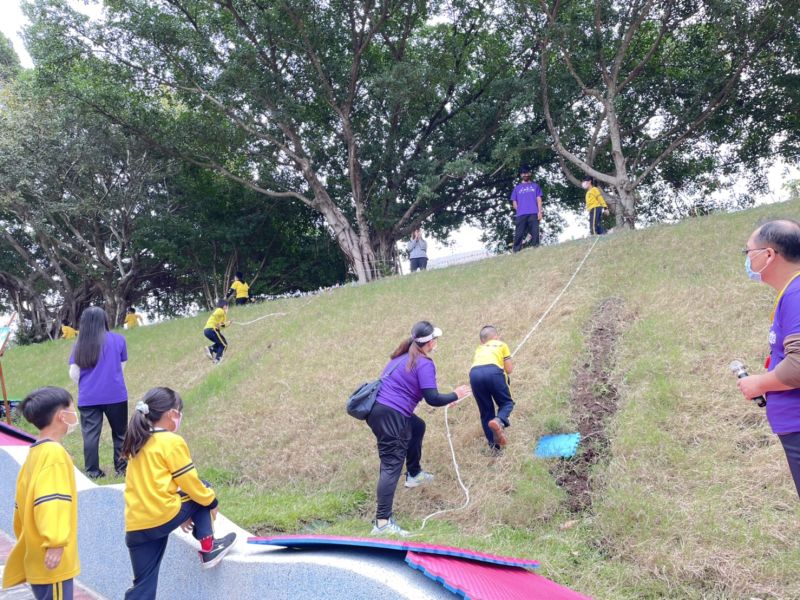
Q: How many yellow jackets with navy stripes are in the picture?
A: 2